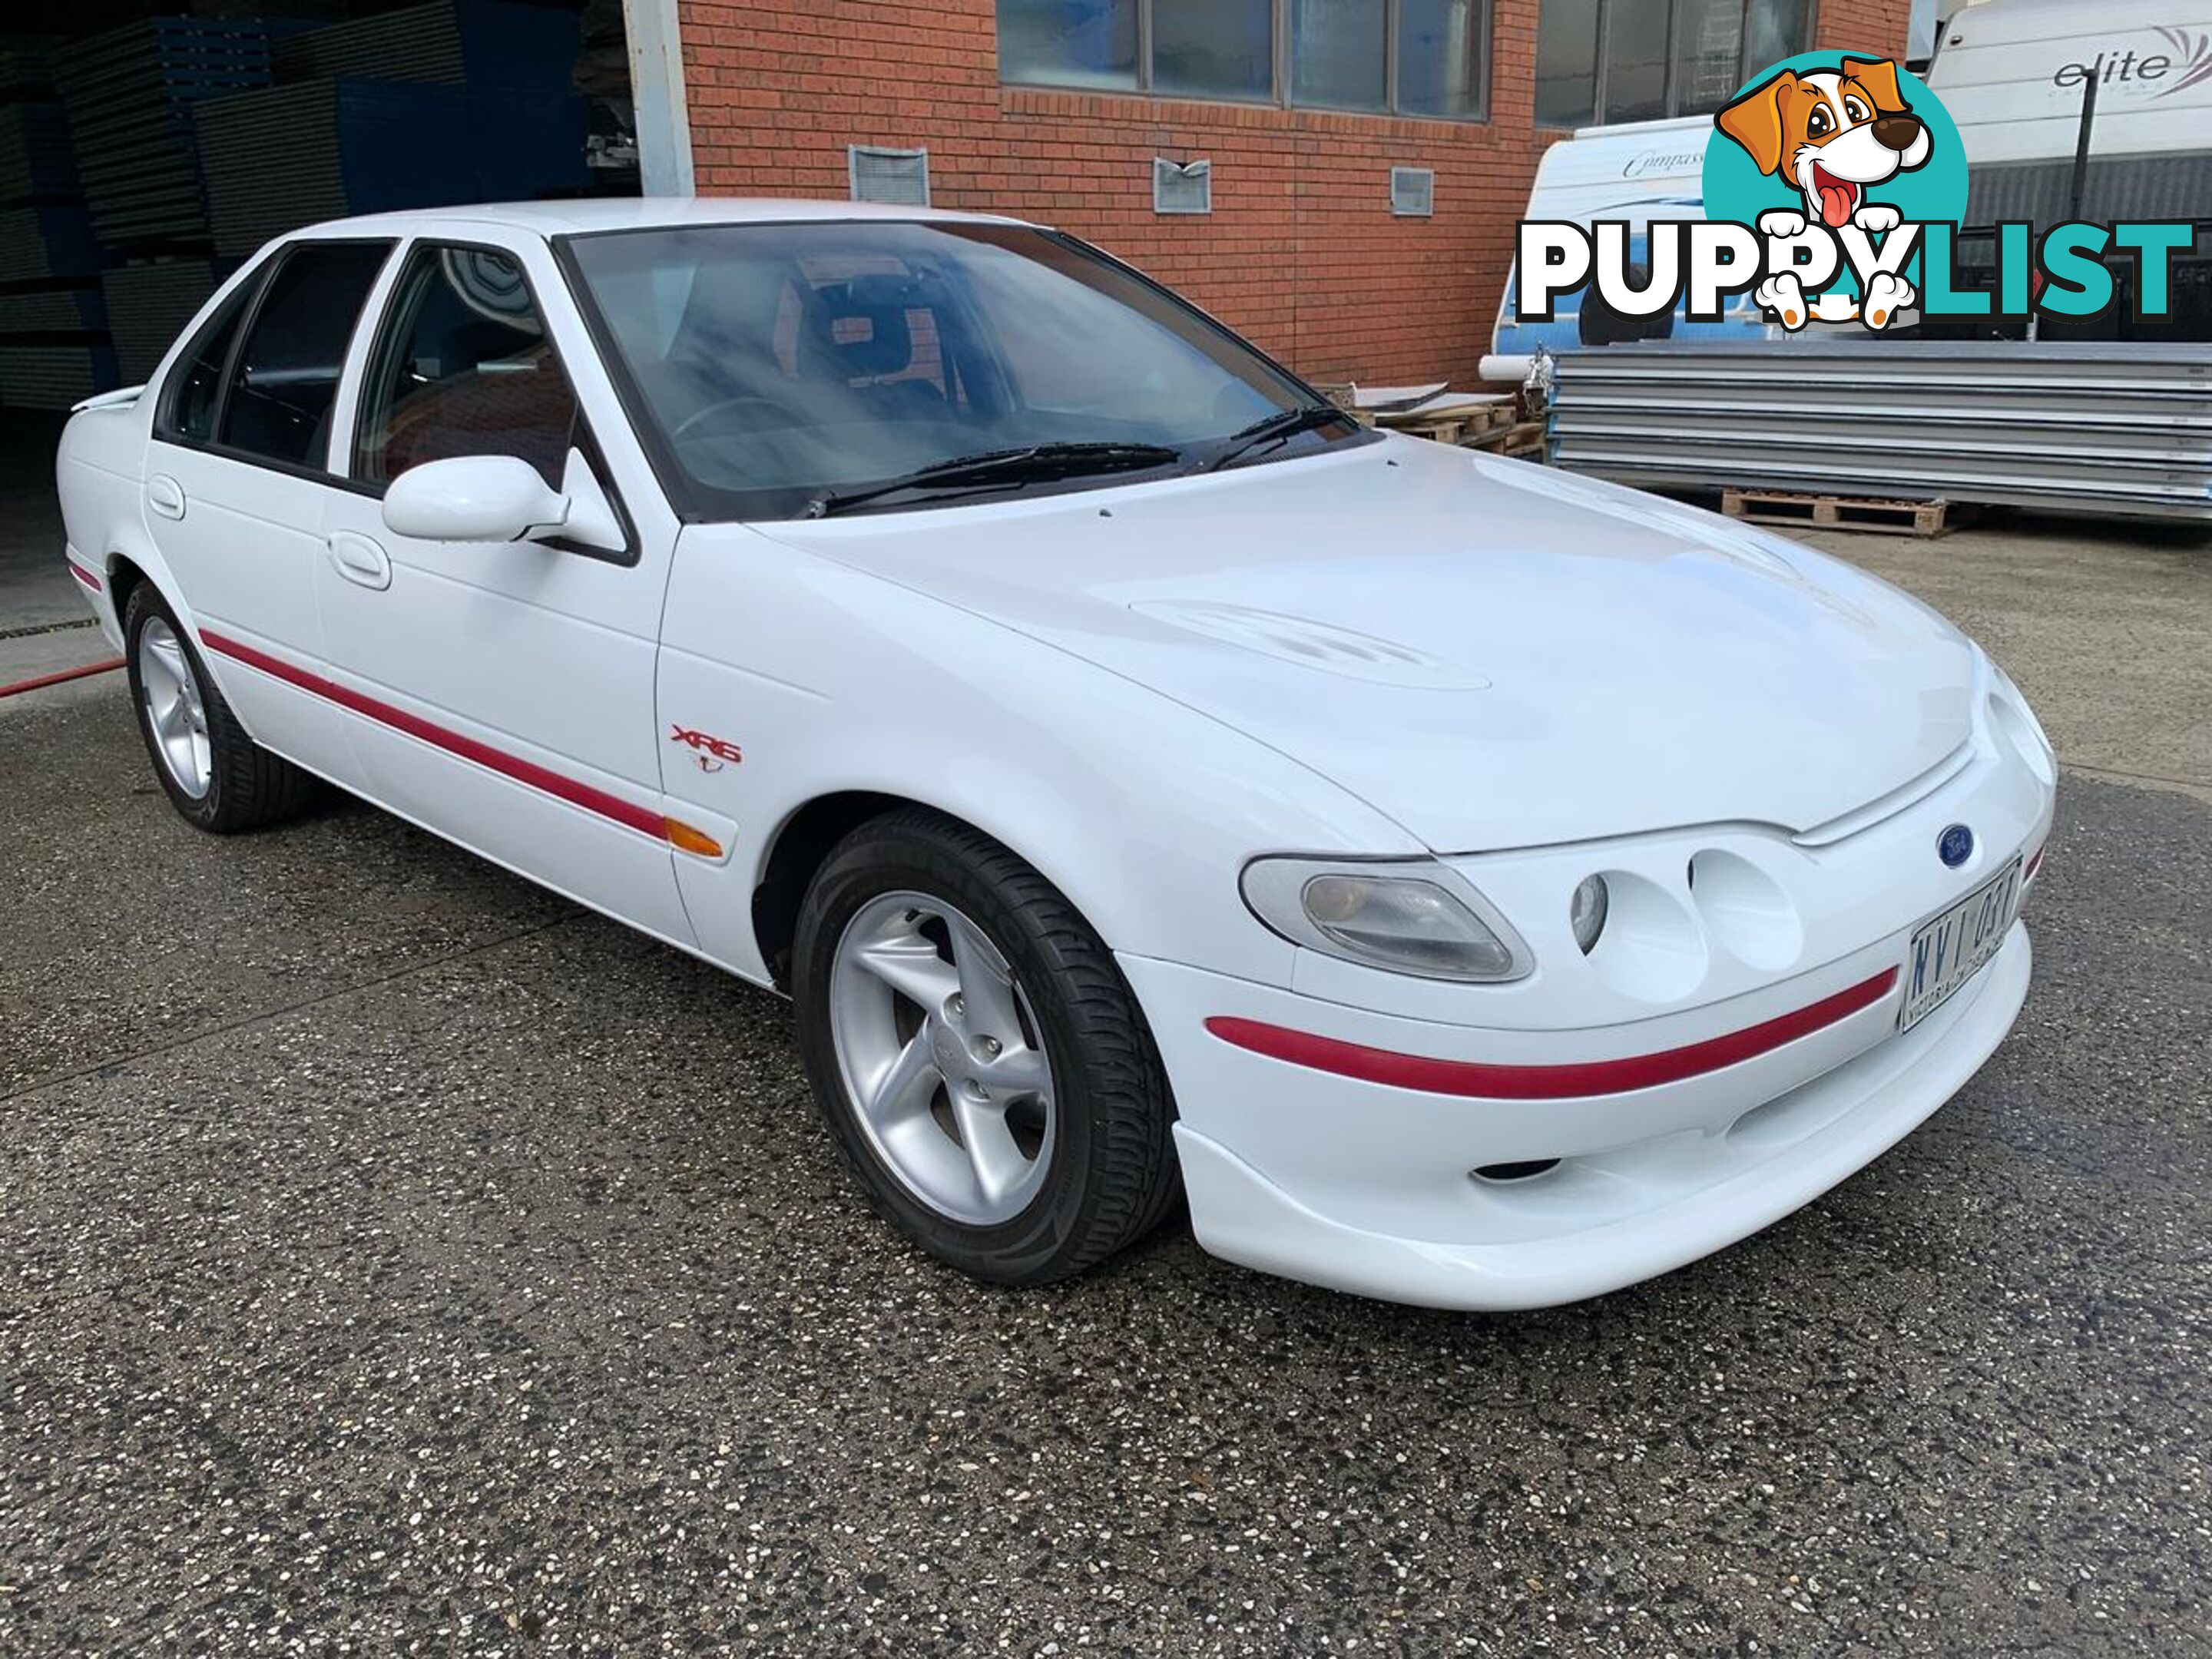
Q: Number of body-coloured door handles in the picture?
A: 2